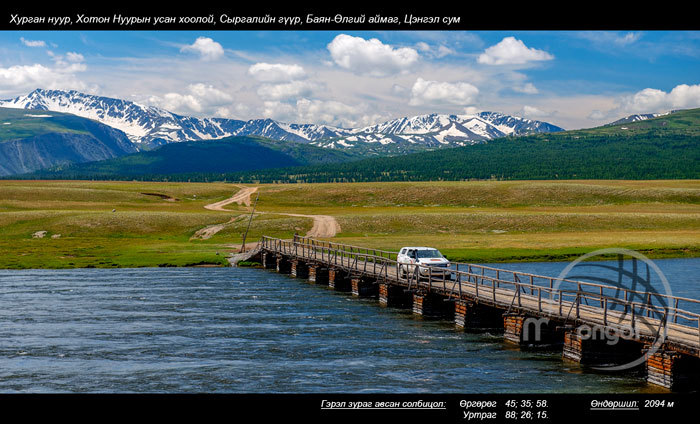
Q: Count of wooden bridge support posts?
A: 12